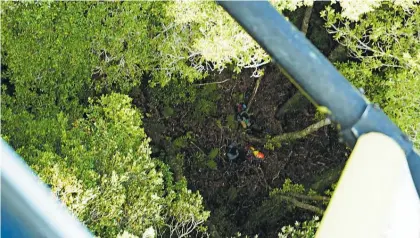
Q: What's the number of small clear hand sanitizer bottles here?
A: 0